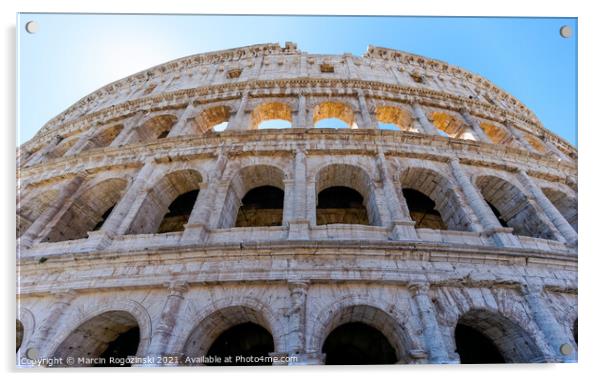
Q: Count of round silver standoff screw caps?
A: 4